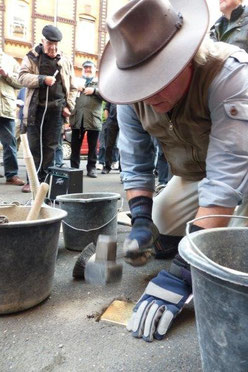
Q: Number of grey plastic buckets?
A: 3